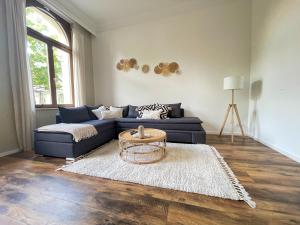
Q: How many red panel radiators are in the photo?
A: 0